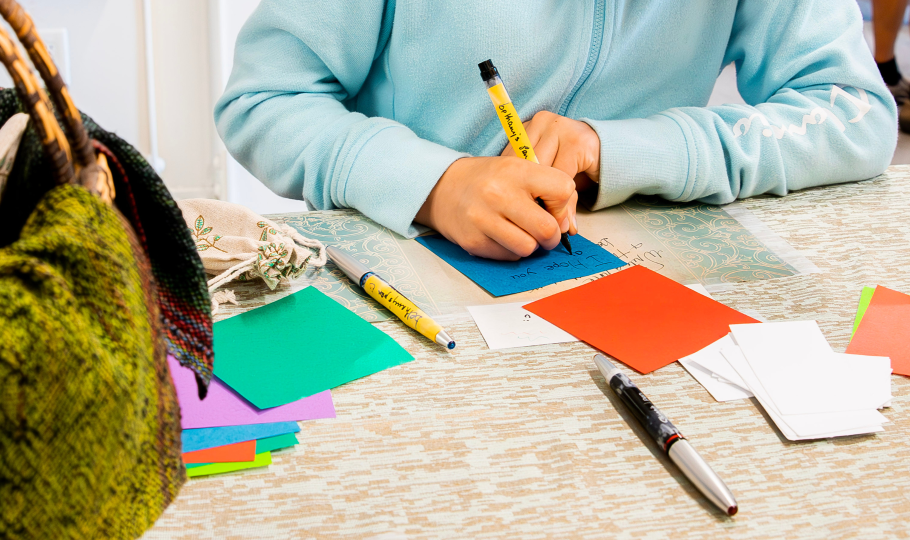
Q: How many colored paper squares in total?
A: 10